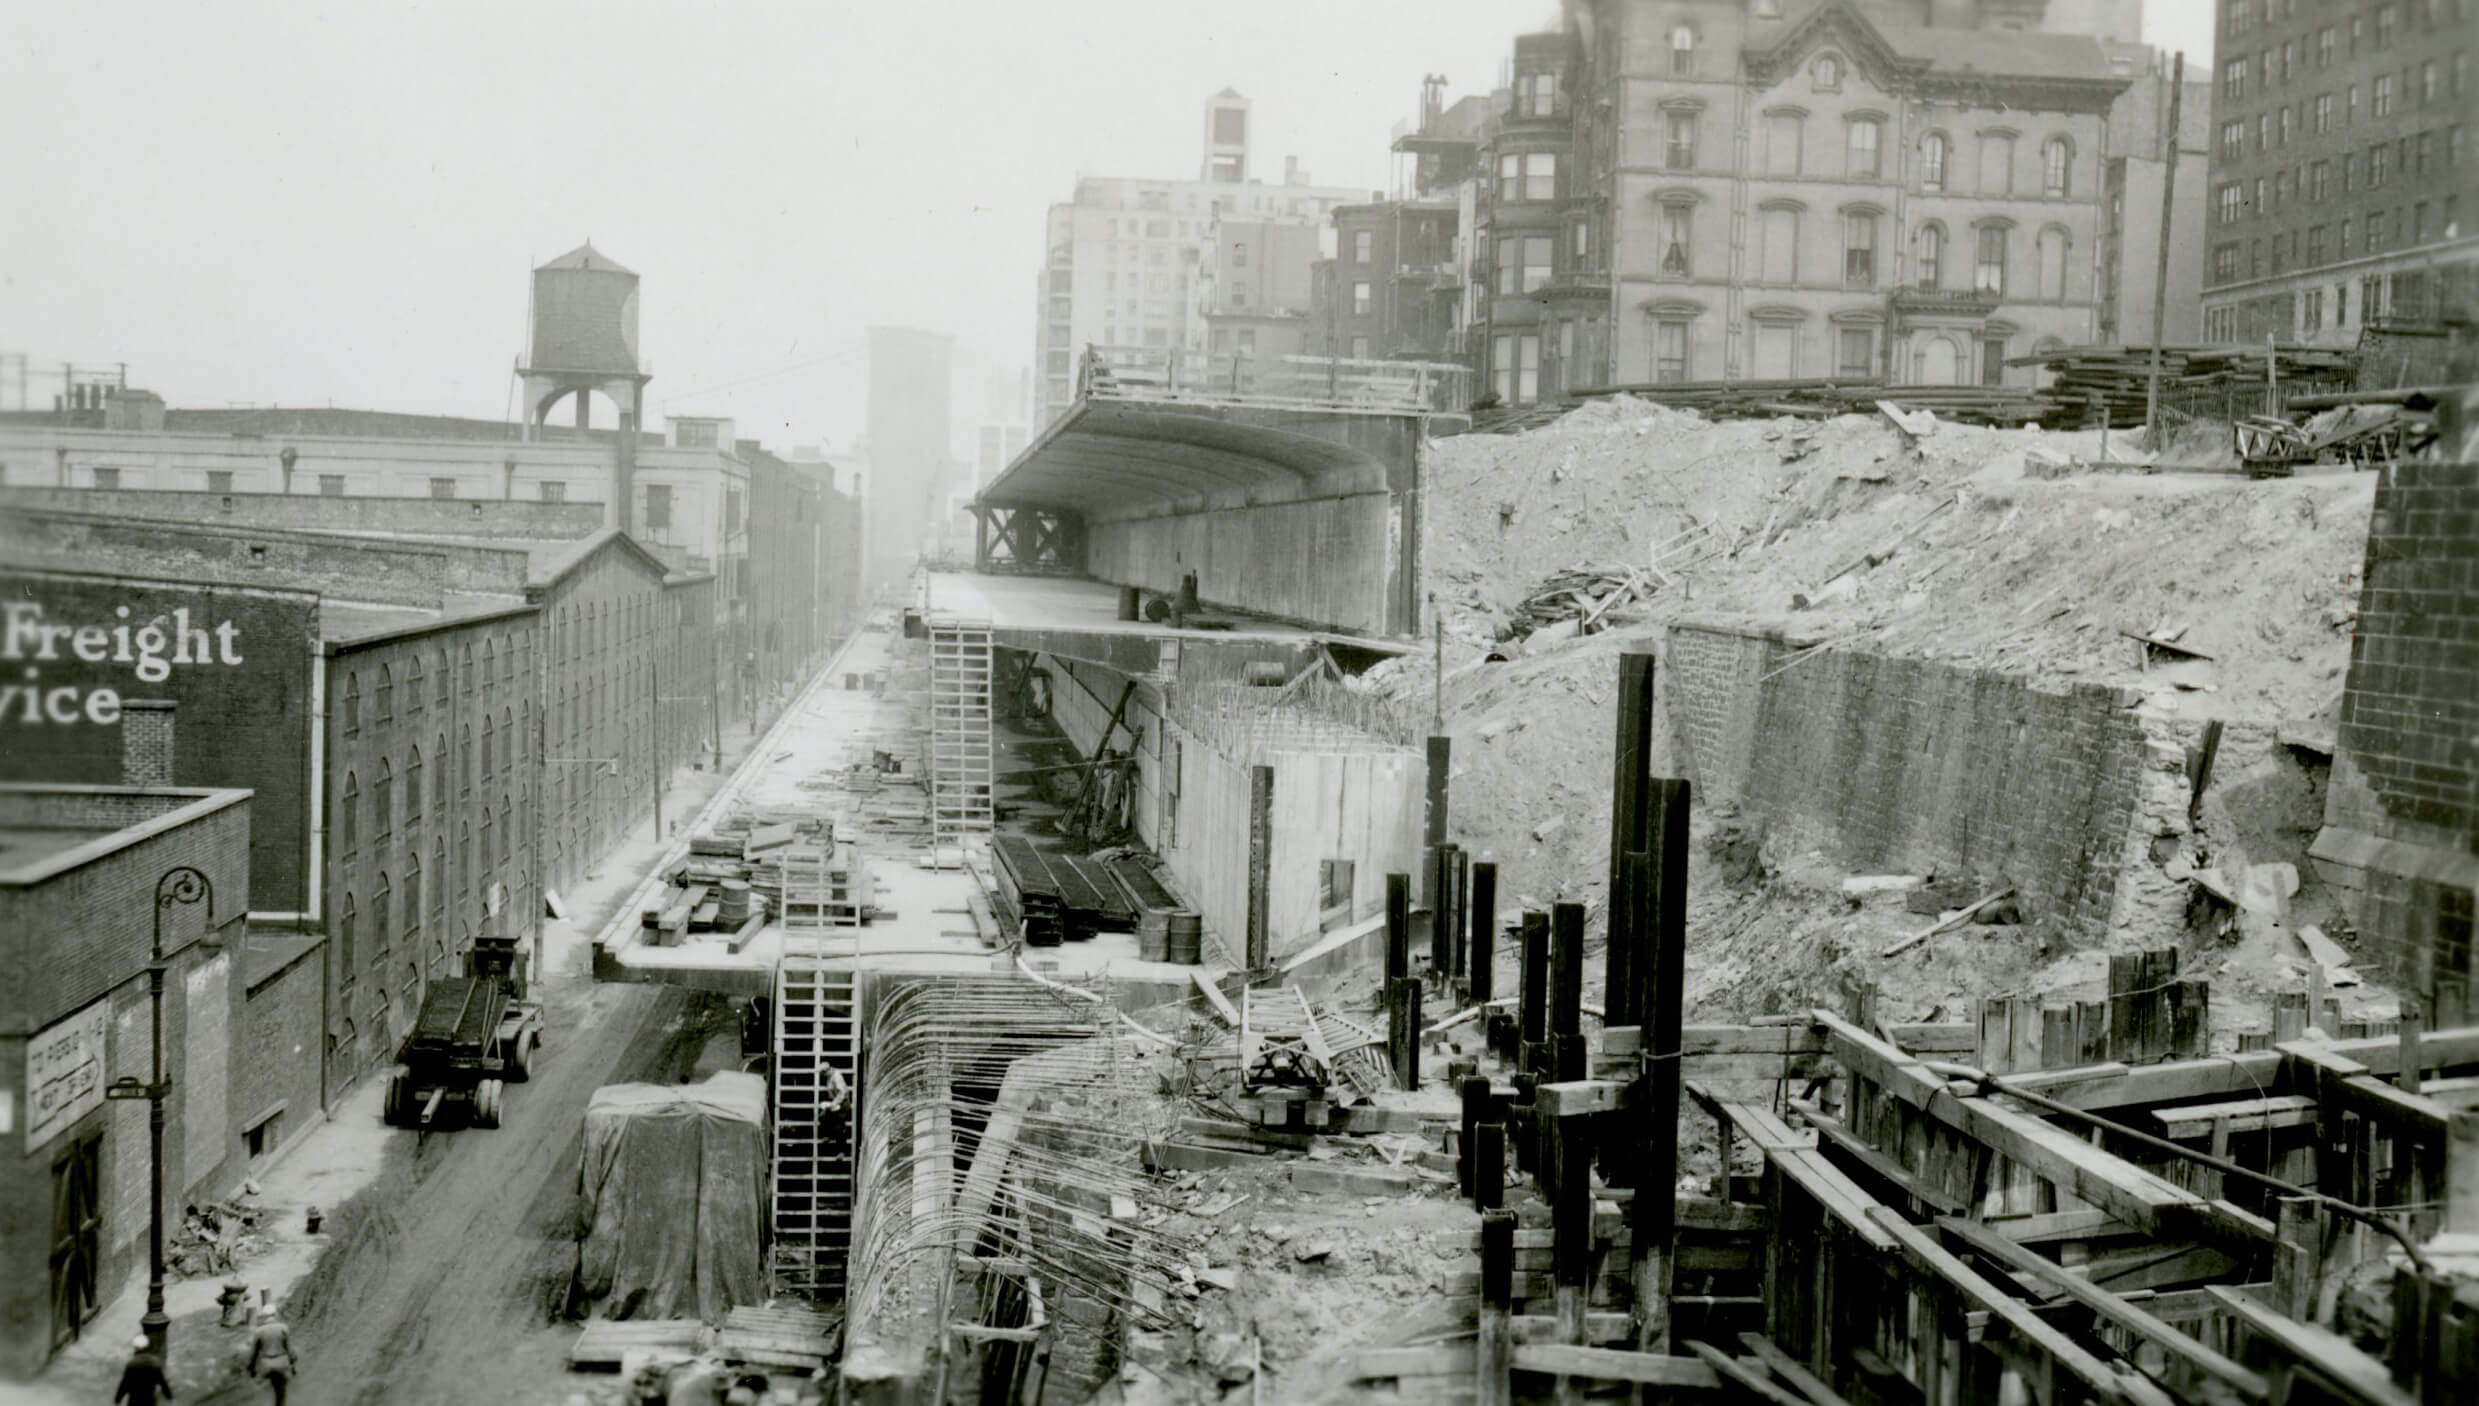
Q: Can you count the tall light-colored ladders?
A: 2